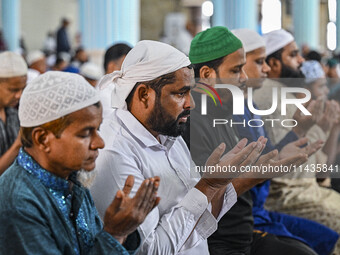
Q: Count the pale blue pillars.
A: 4